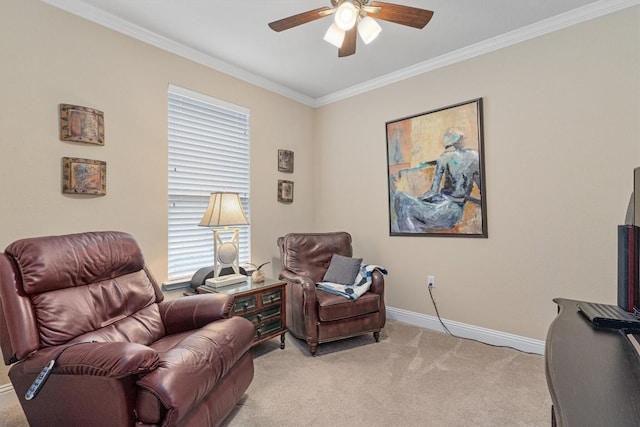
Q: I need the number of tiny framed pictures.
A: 4